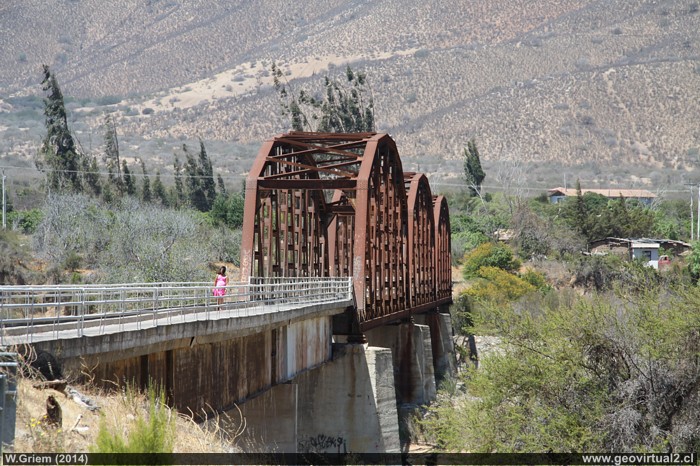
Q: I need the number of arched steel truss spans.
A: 3